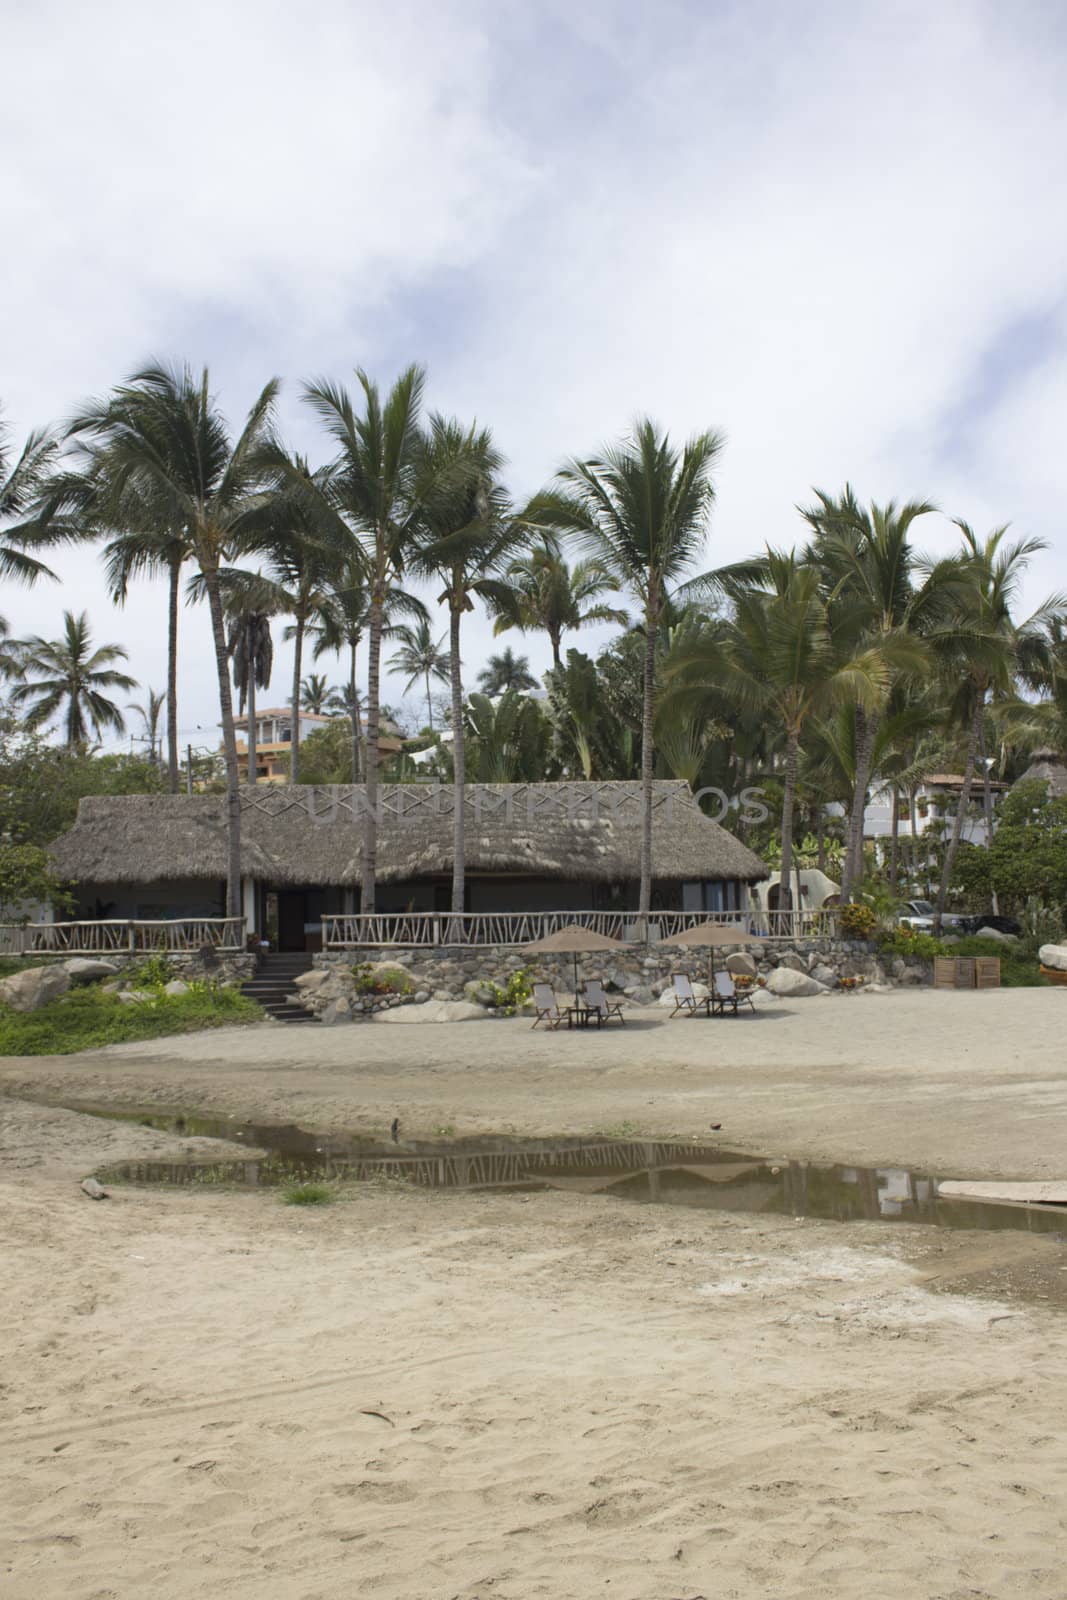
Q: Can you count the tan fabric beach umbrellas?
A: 2